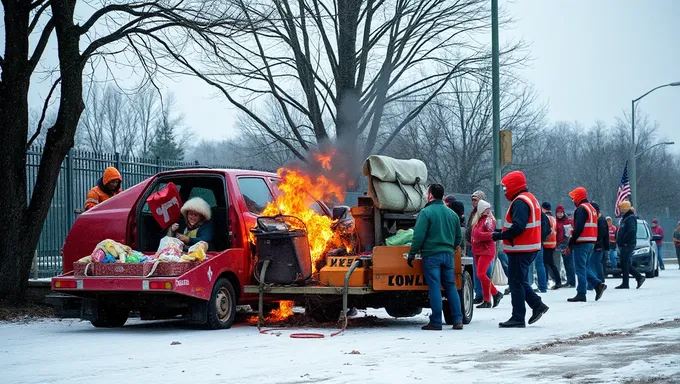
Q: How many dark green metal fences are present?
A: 1